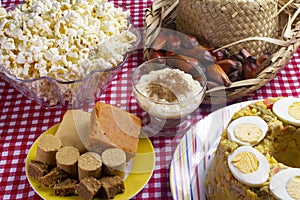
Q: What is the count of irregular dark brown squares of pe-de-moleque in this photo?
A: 5